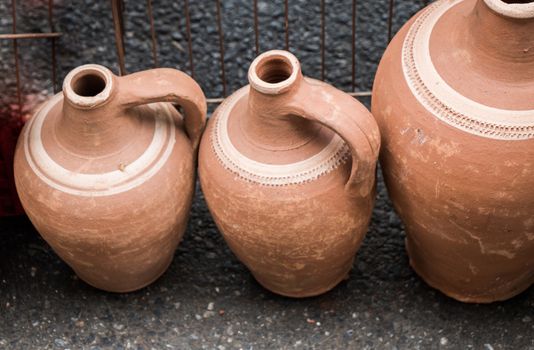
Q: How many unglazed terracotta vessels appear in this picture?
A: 3